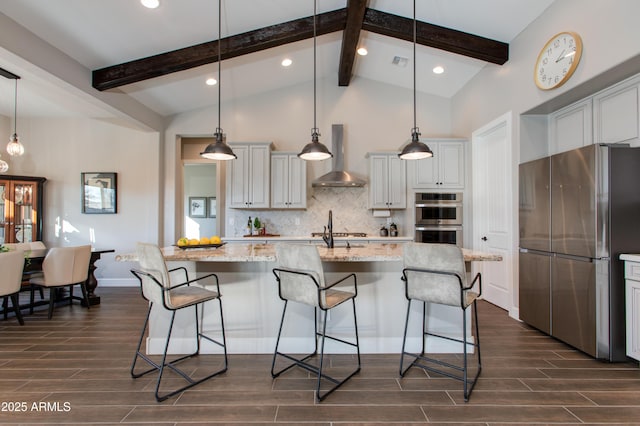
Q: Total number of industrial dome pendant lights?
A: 3